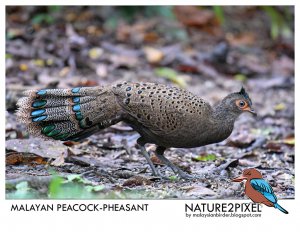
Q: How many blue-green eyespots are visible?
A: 12